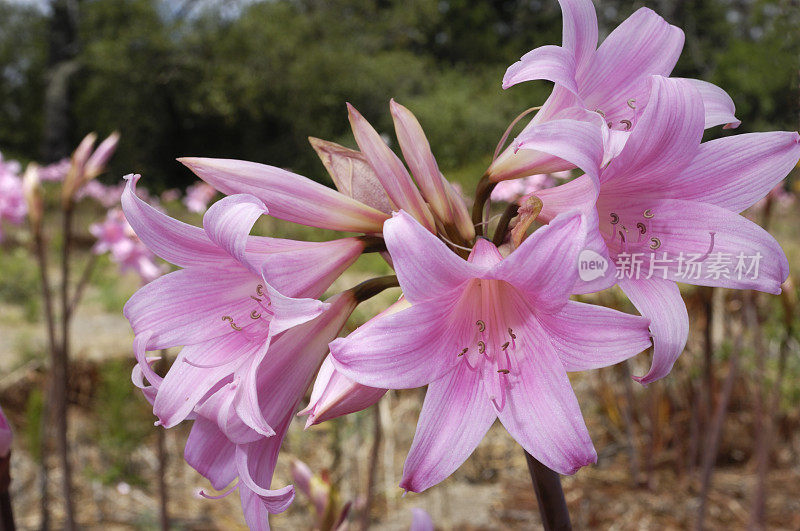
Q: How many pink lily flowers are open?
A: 5